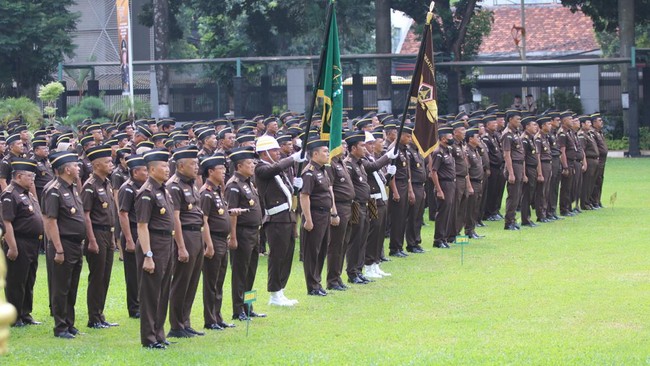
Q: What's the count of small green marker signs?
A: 2